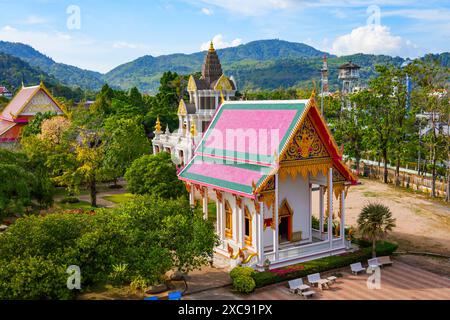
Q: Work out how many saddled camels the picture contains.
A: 0